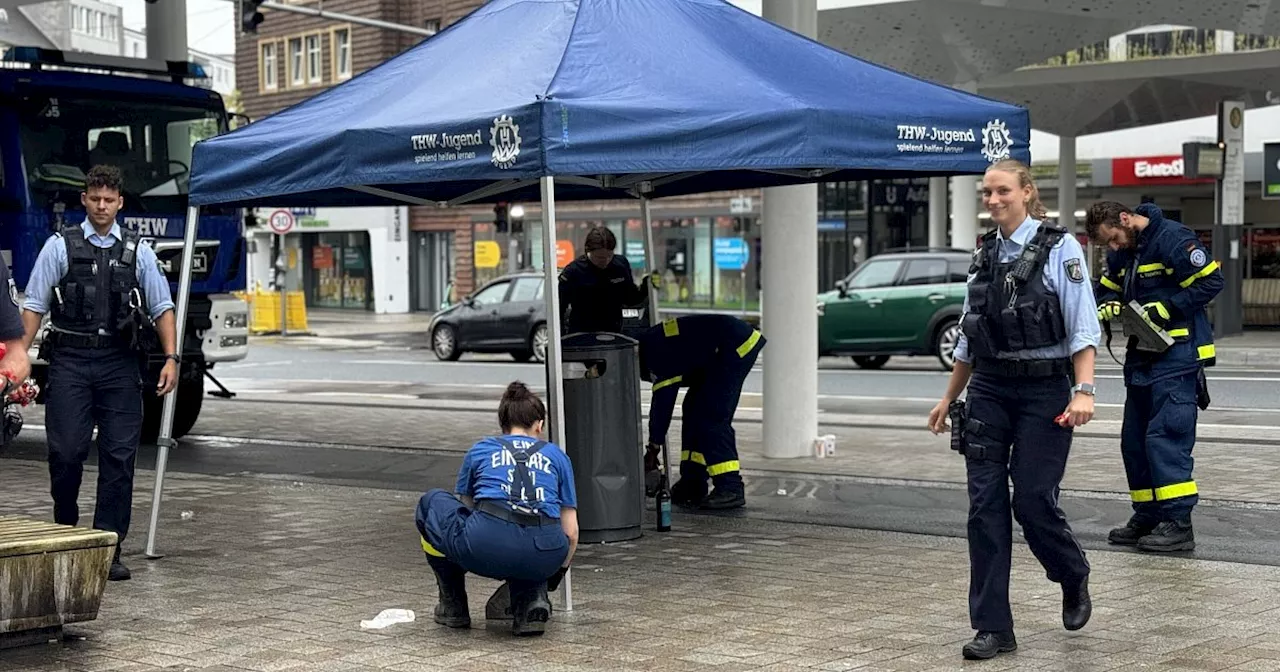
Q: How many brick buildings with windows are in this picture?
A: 1